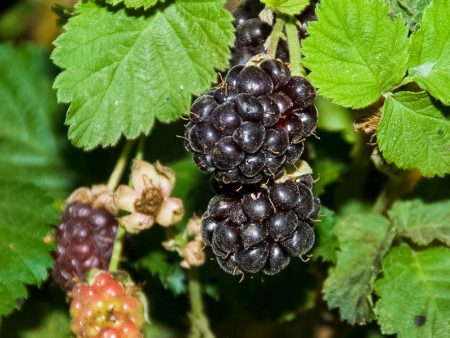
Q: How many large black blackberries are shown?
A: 2